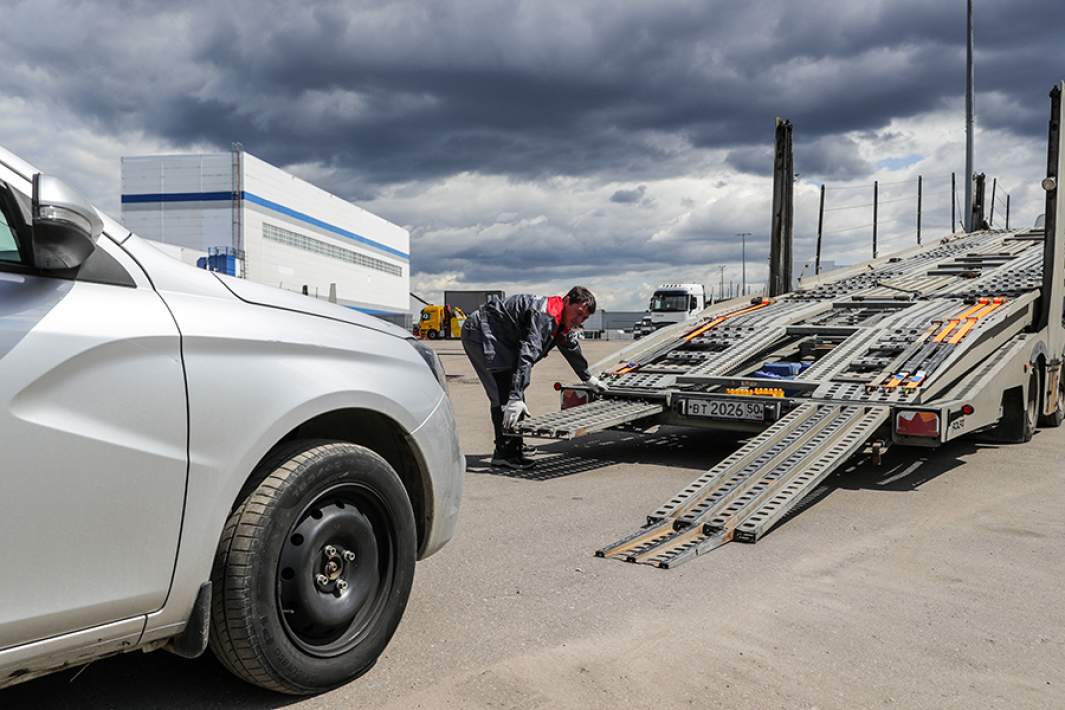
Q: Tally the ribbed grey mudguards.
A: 0